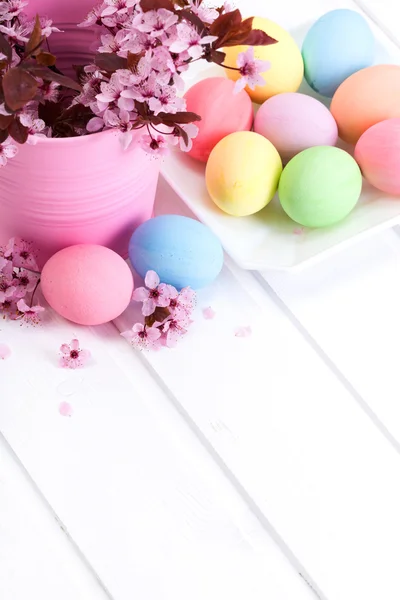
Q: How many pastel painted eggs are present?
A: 10